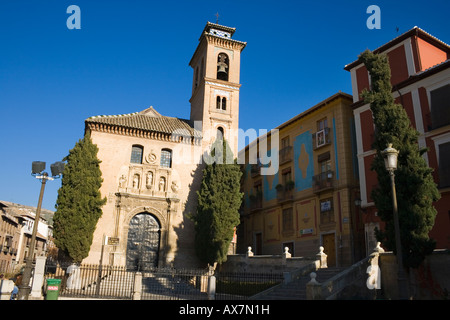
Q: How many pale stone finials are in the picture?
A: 5